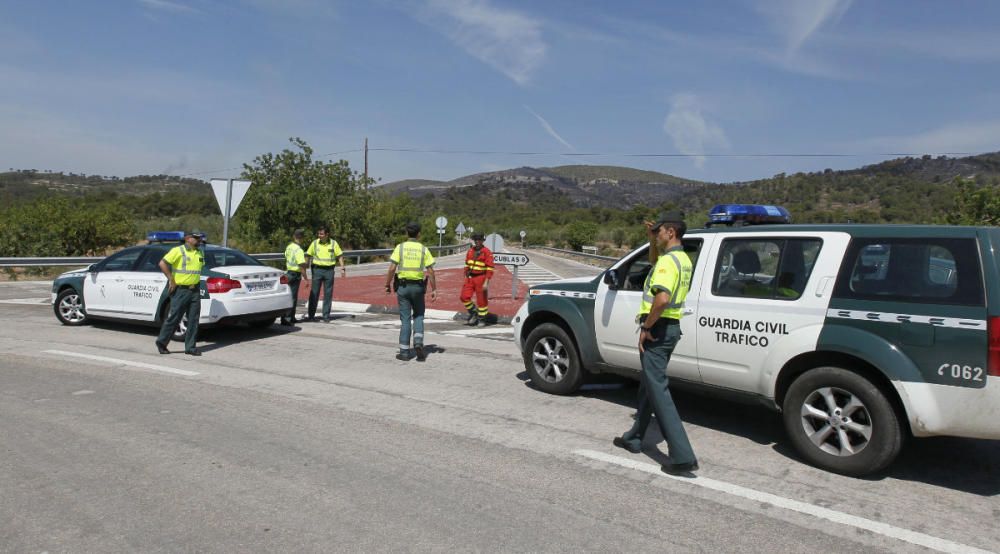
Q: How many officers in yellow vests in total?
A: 5